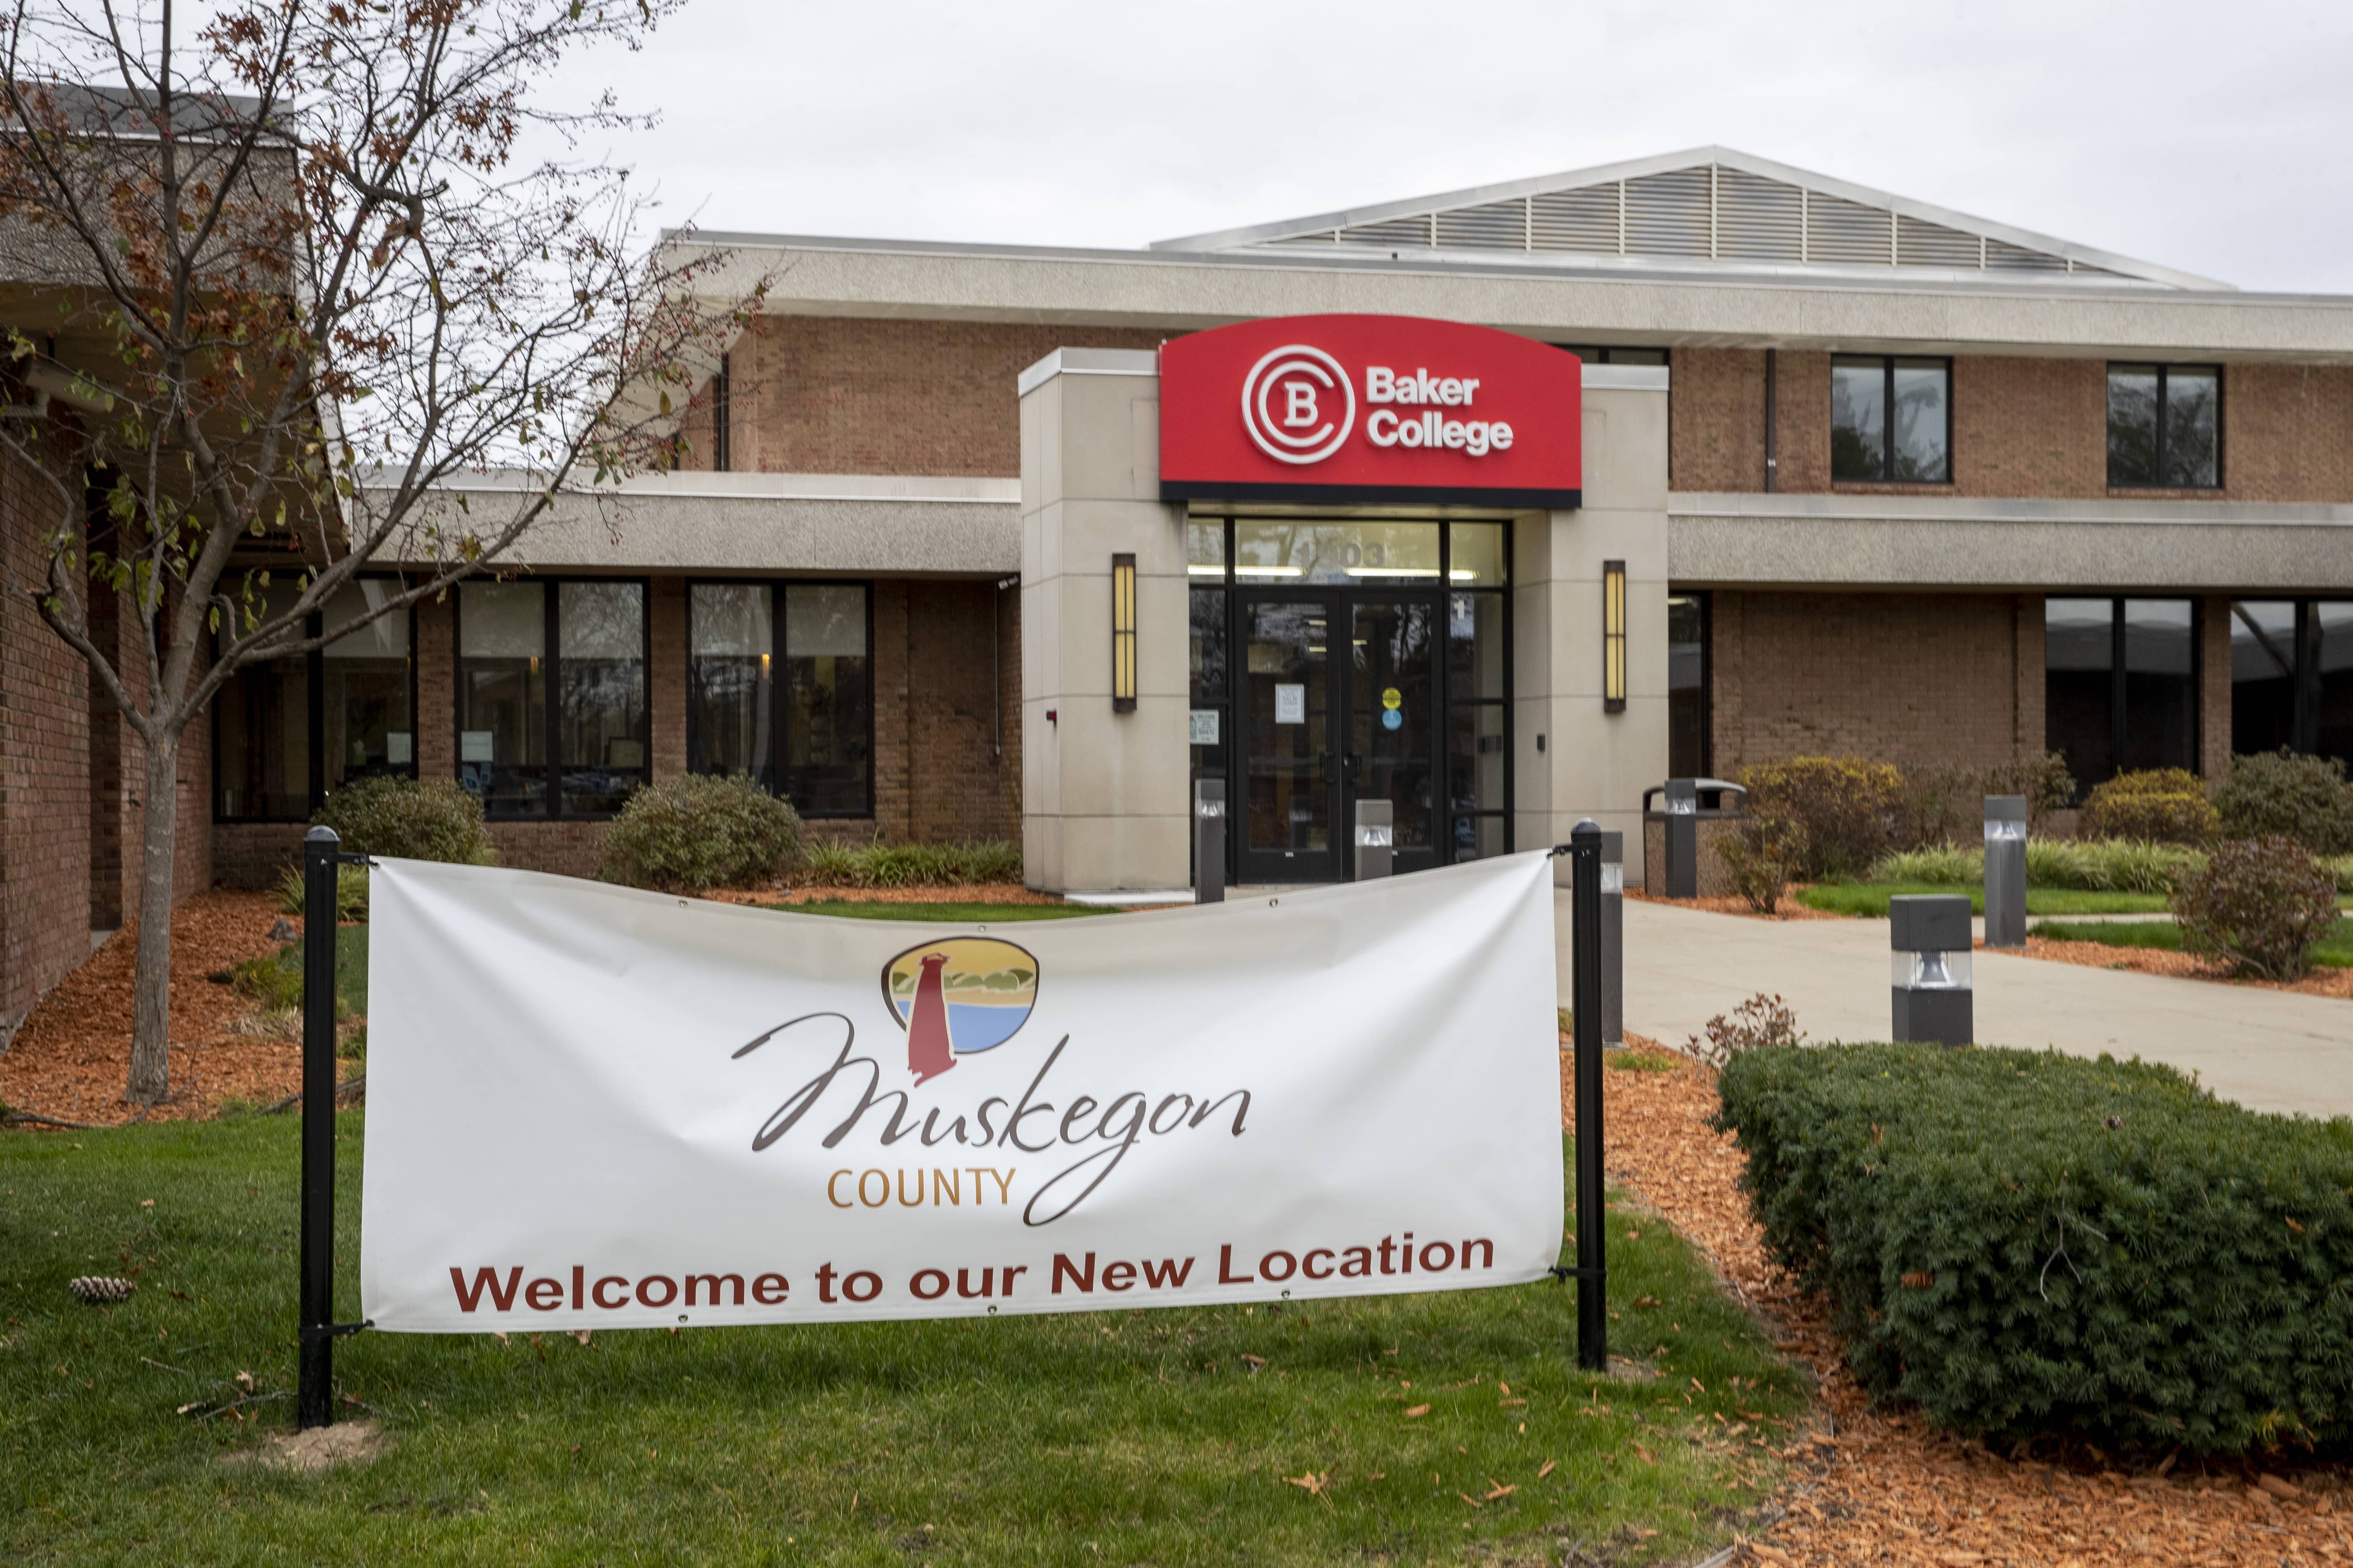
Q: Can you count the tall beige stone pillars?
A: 2